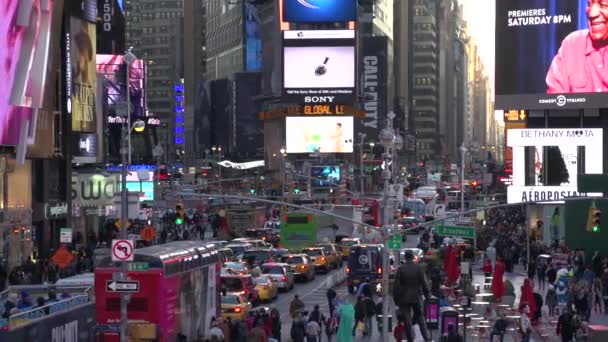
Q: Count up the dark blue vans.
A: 1